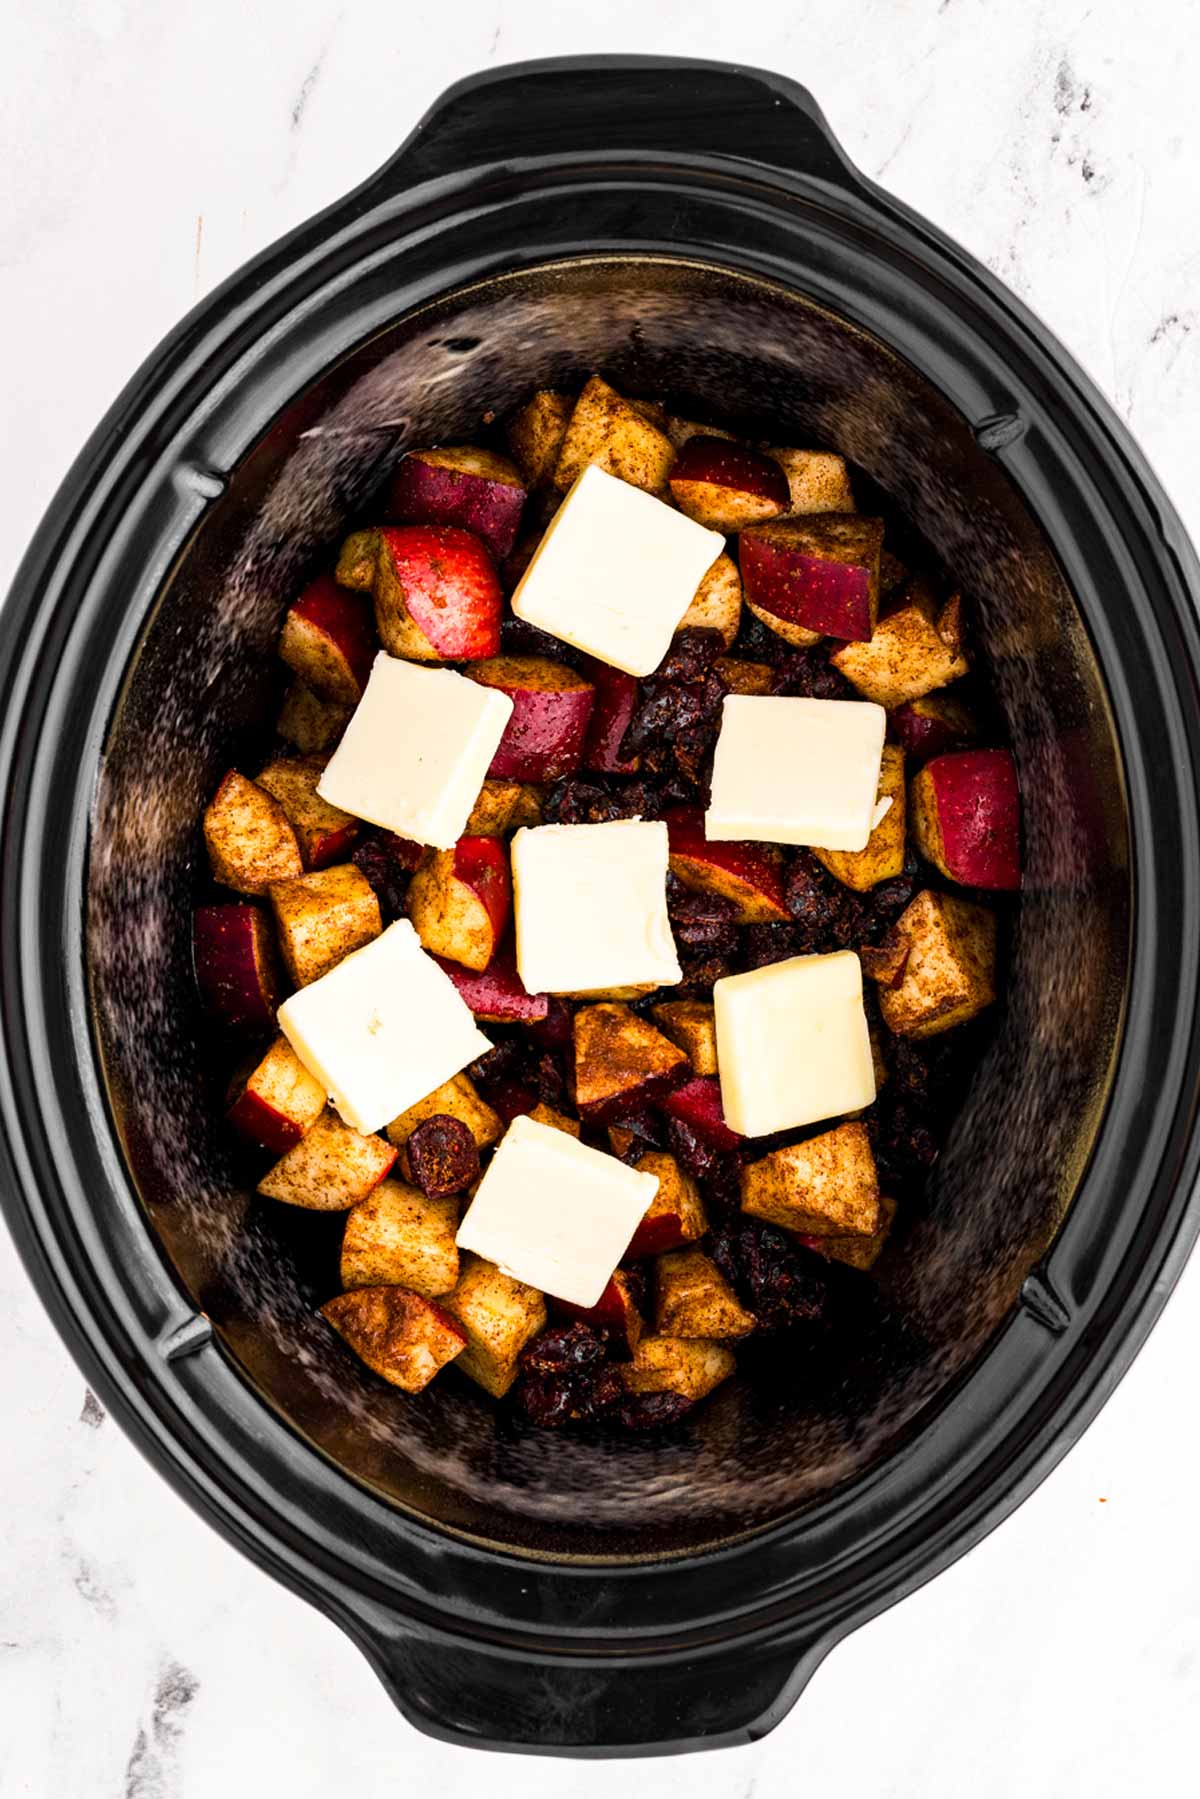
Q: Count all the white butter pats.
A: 7